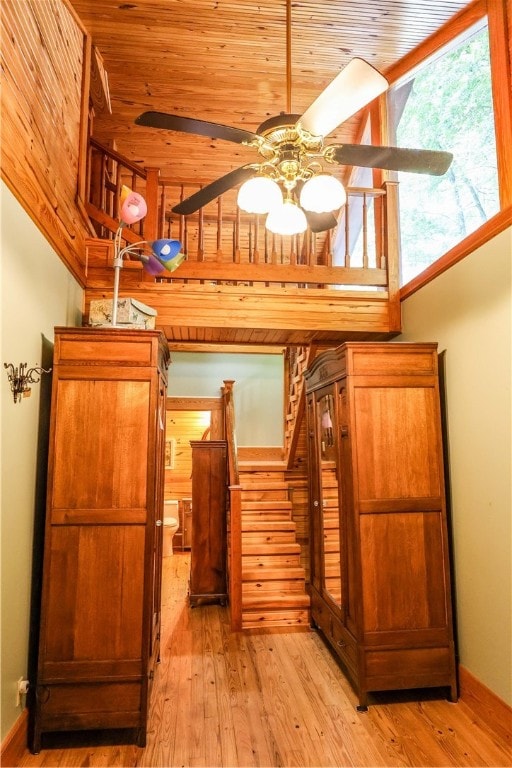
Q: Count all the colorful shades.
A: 5